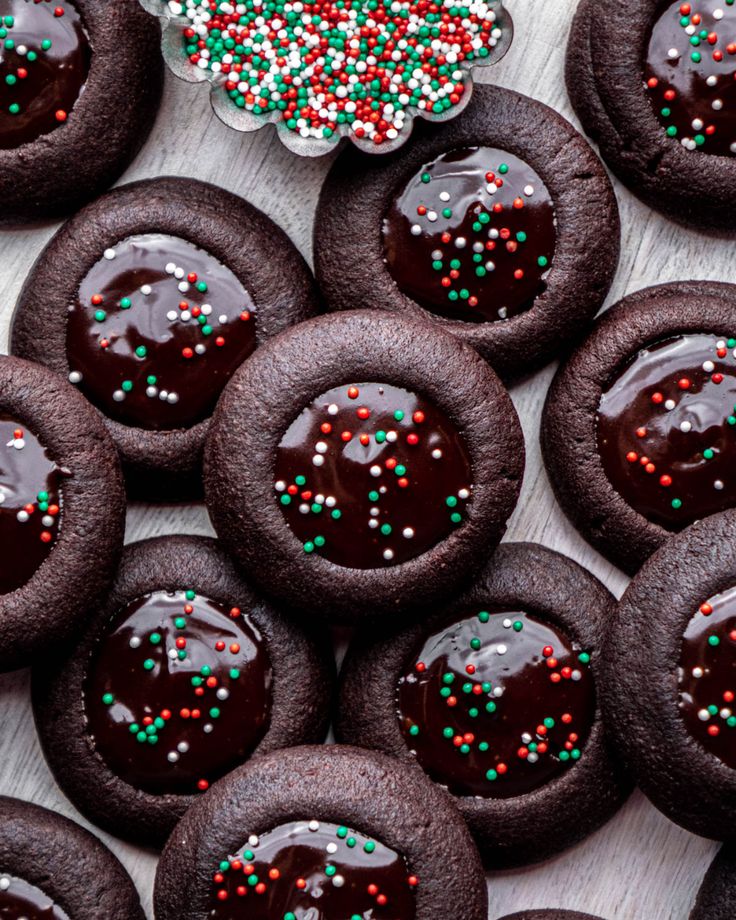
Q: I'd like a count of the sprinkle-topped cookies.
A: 12